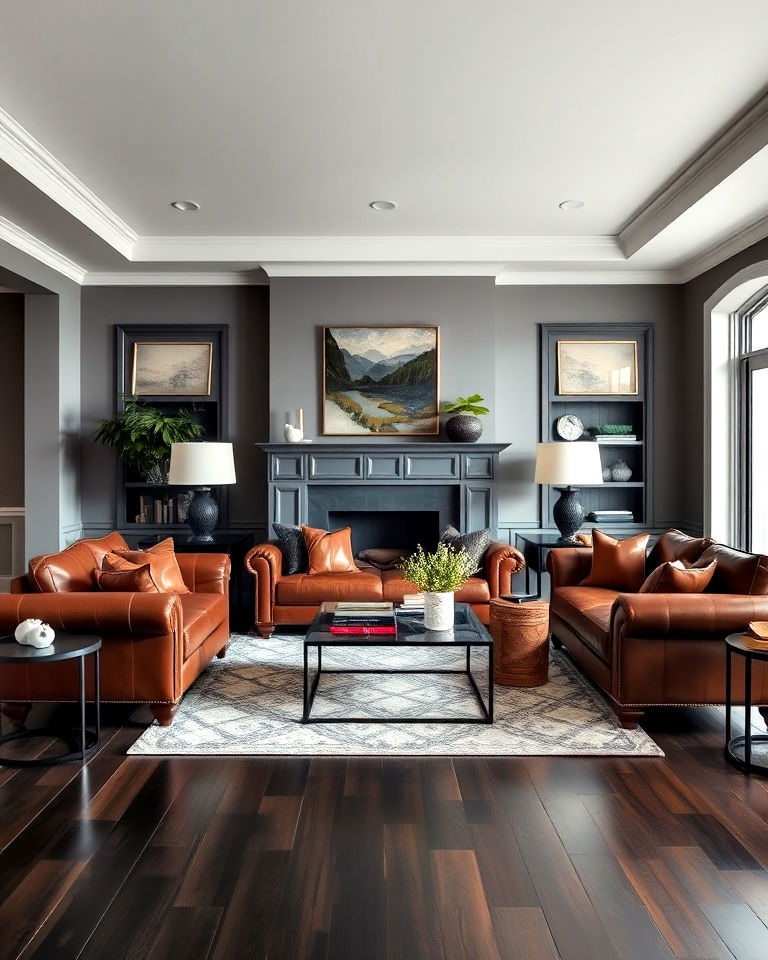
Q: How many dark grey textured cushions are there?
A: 2